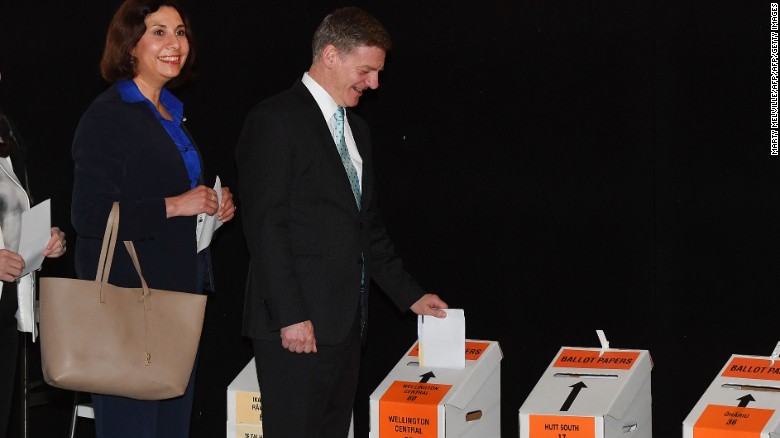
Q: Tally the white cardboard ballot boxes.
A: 4